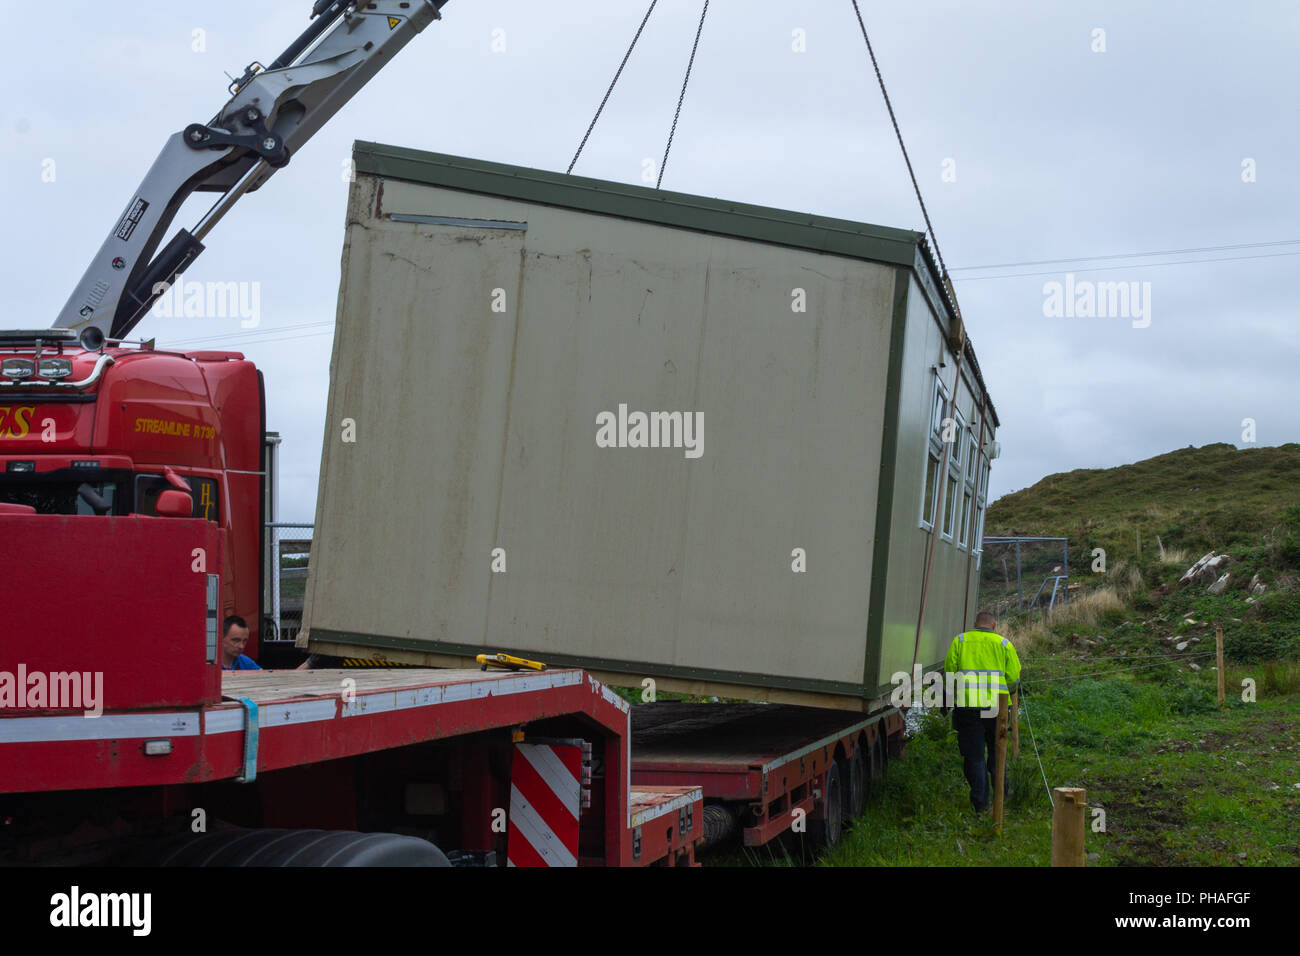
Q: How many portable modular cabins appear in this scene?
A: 1